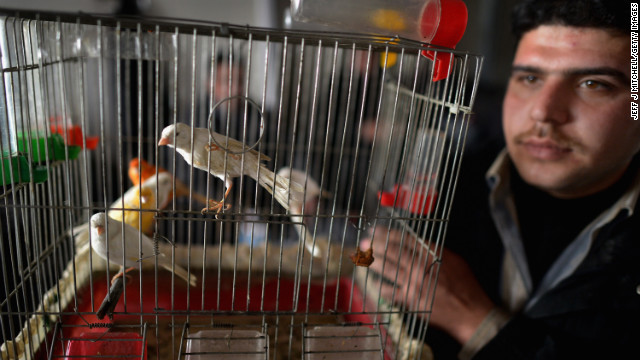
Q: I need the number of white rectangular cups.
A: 2